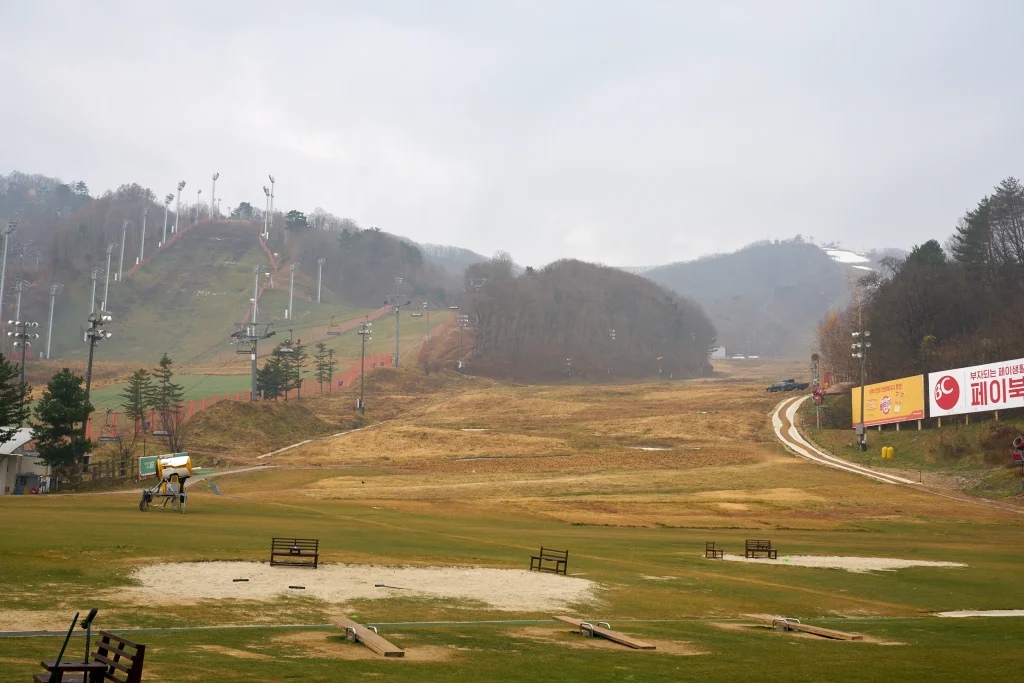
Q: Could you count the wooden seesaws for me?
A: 3